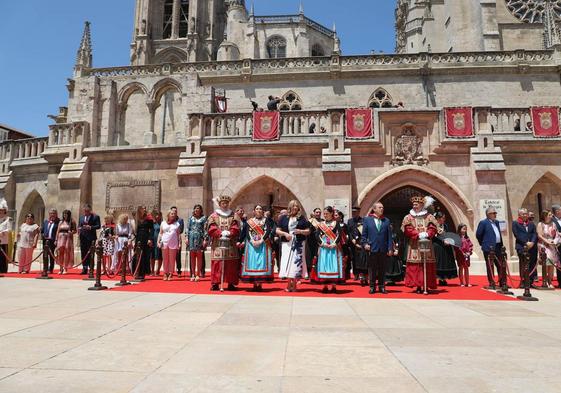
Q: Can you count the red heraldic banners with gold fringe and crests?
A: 4